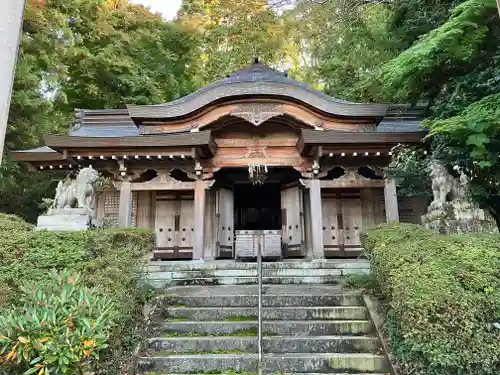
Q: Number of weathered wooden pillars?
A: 4